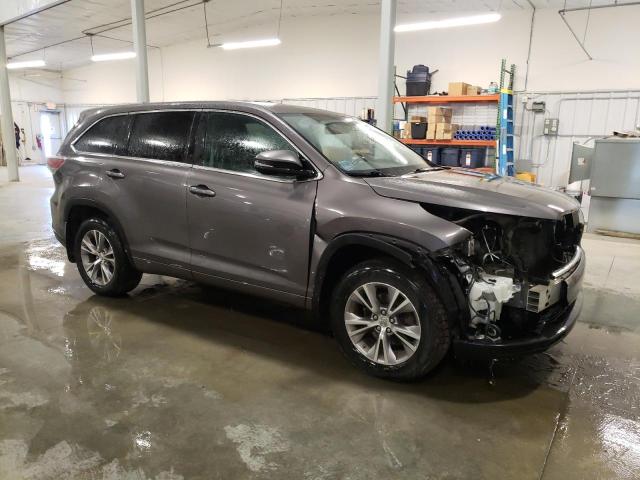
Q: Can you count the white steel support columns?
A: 3